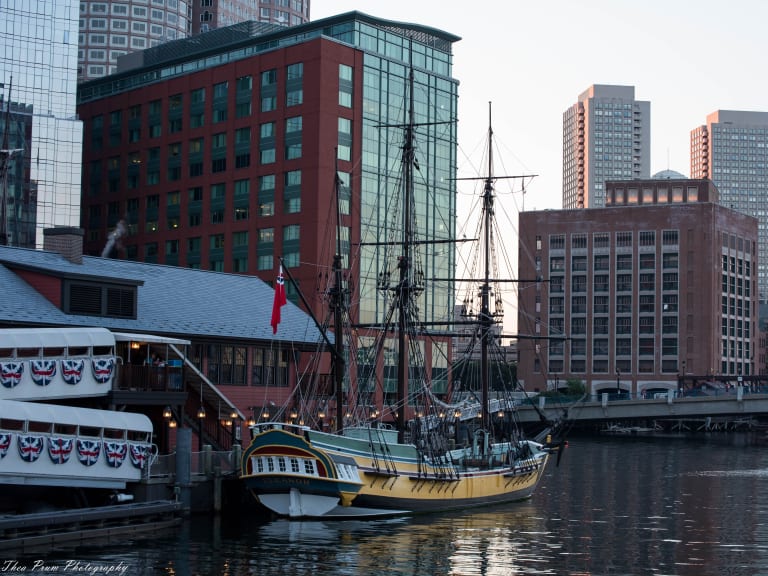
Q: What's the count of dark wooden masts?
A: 3